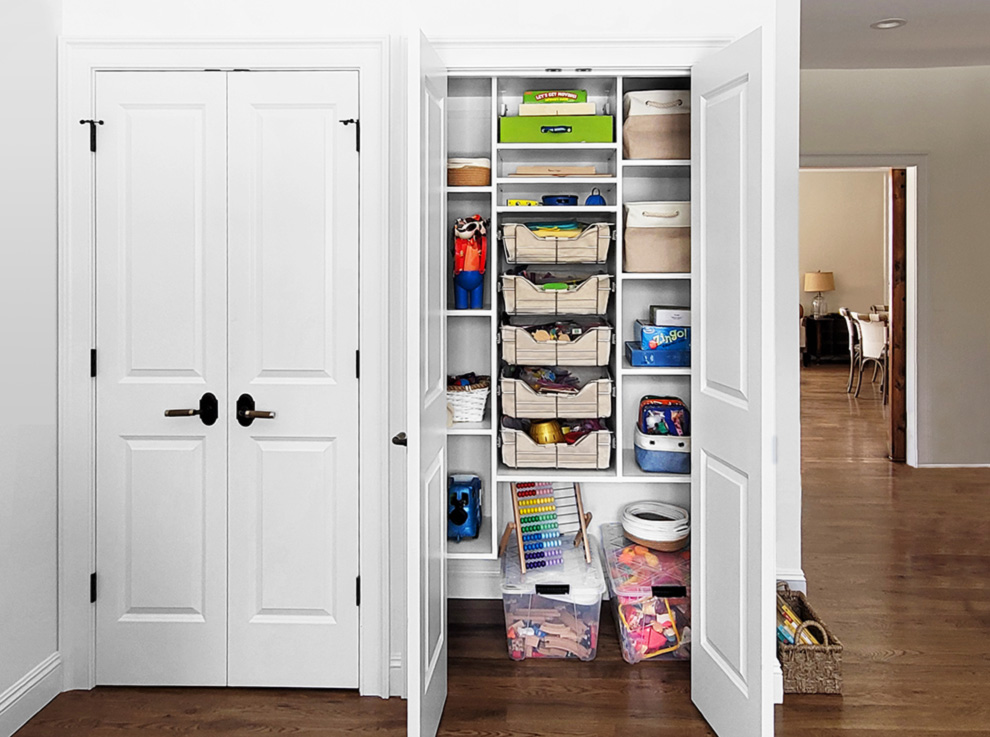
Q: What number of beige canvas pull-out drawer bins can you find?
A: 5